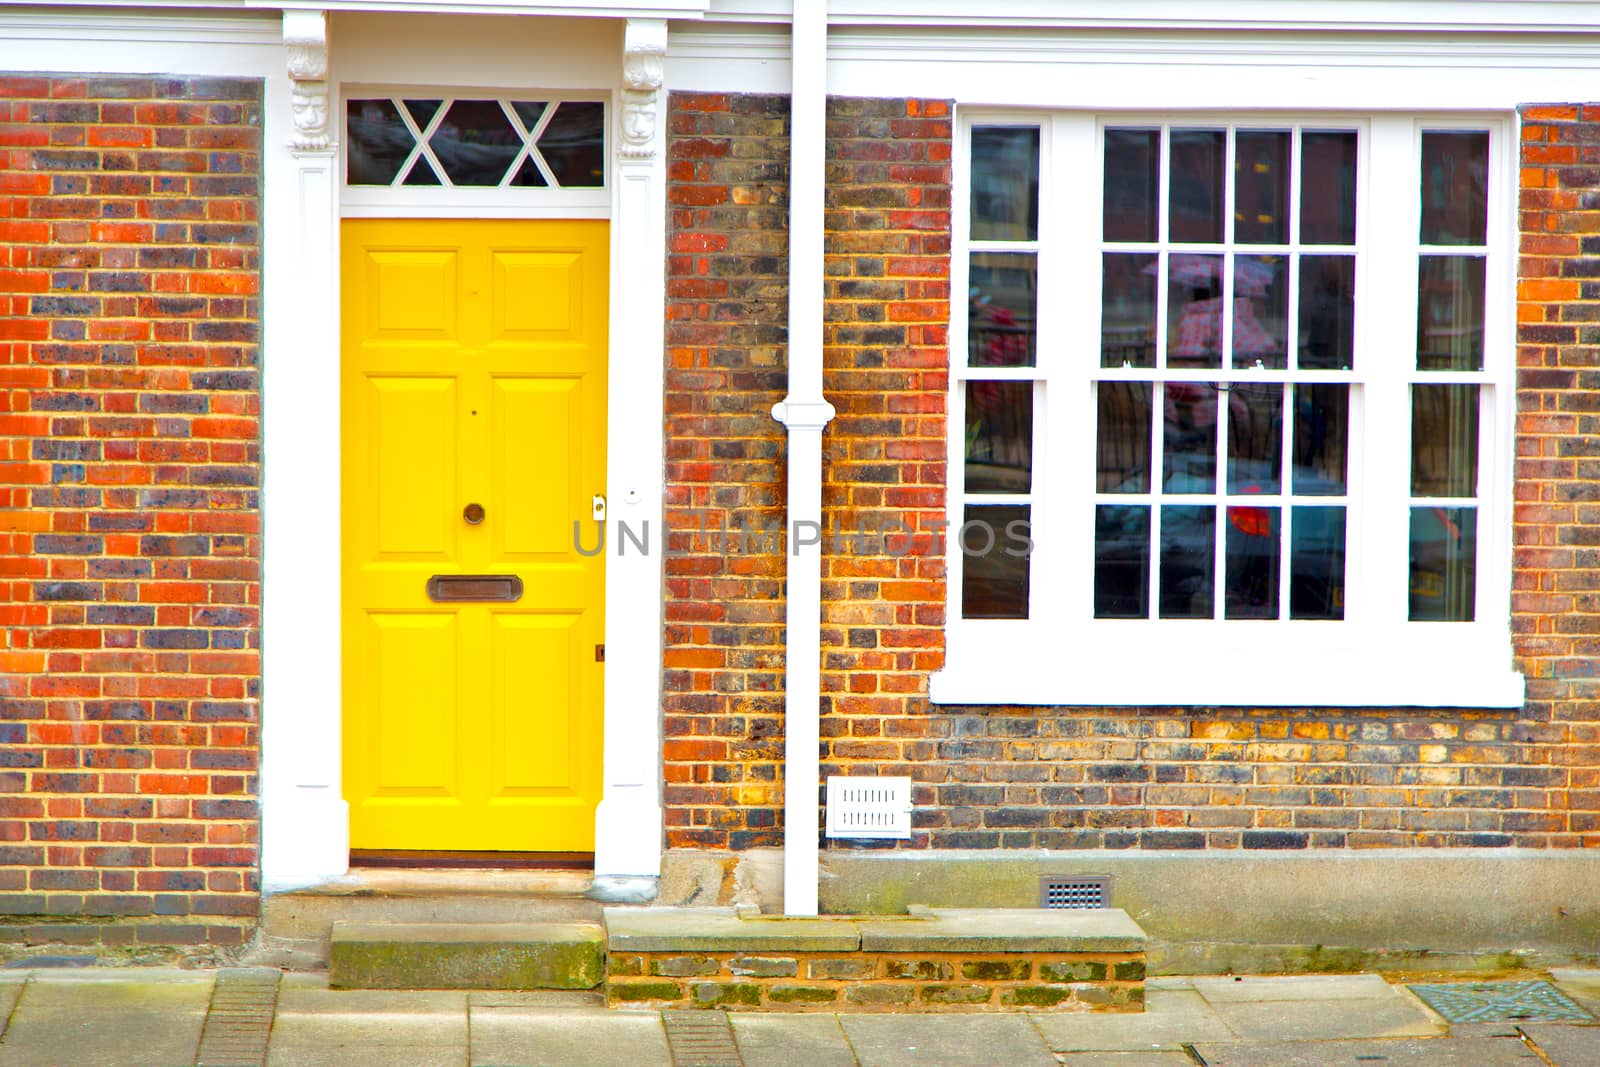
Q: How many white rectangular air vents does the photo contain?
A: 1